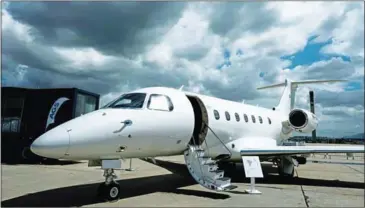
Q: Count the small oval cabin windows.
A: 7